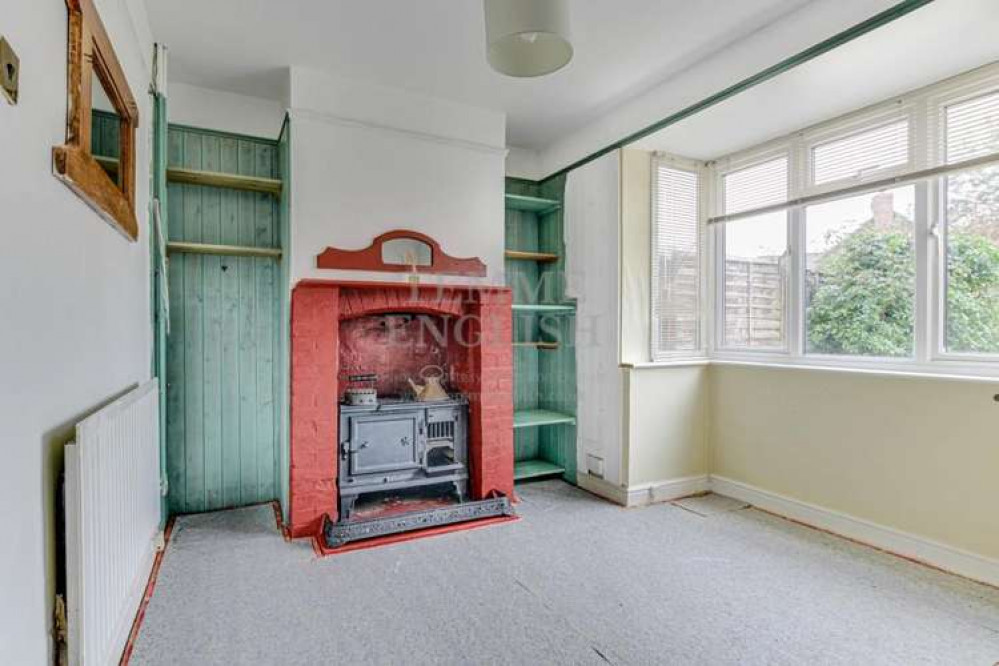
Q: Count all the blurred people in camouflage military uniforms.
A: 0